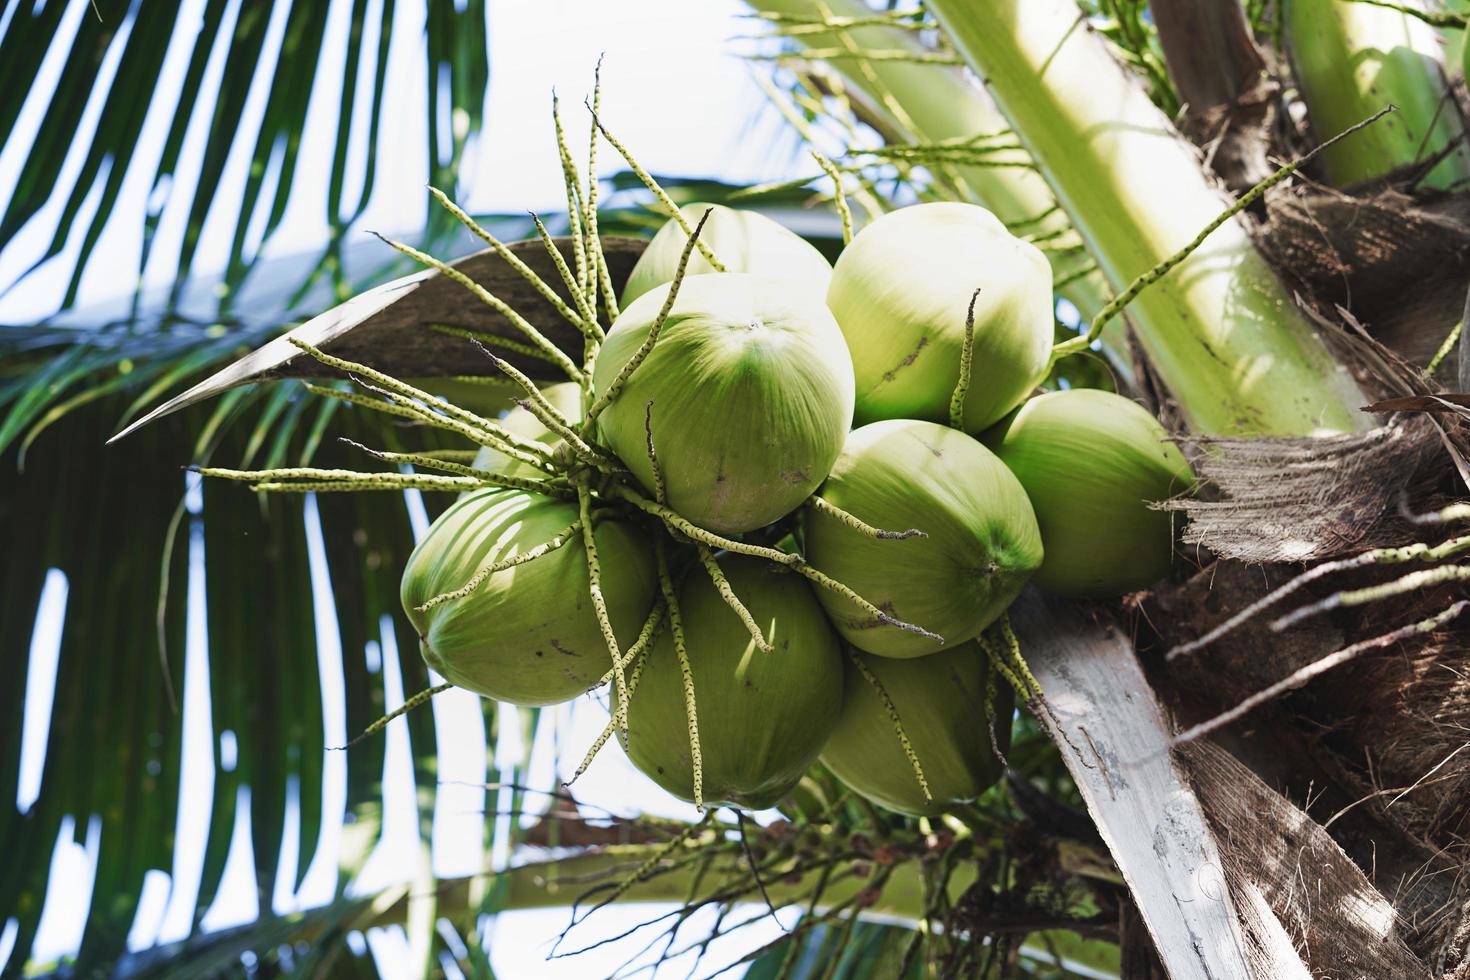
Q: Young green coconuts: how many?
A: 9